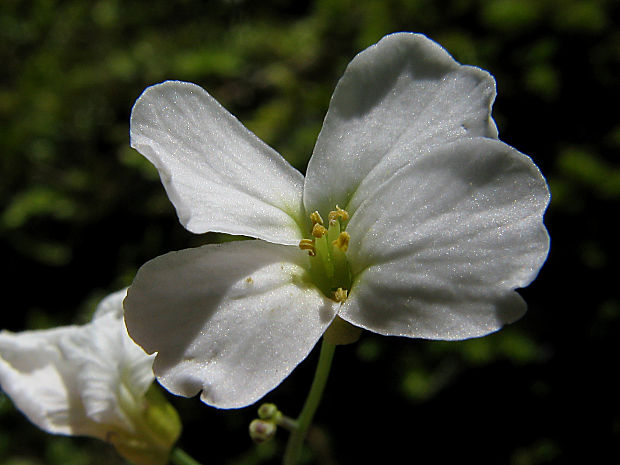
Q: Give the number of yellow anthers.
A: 6